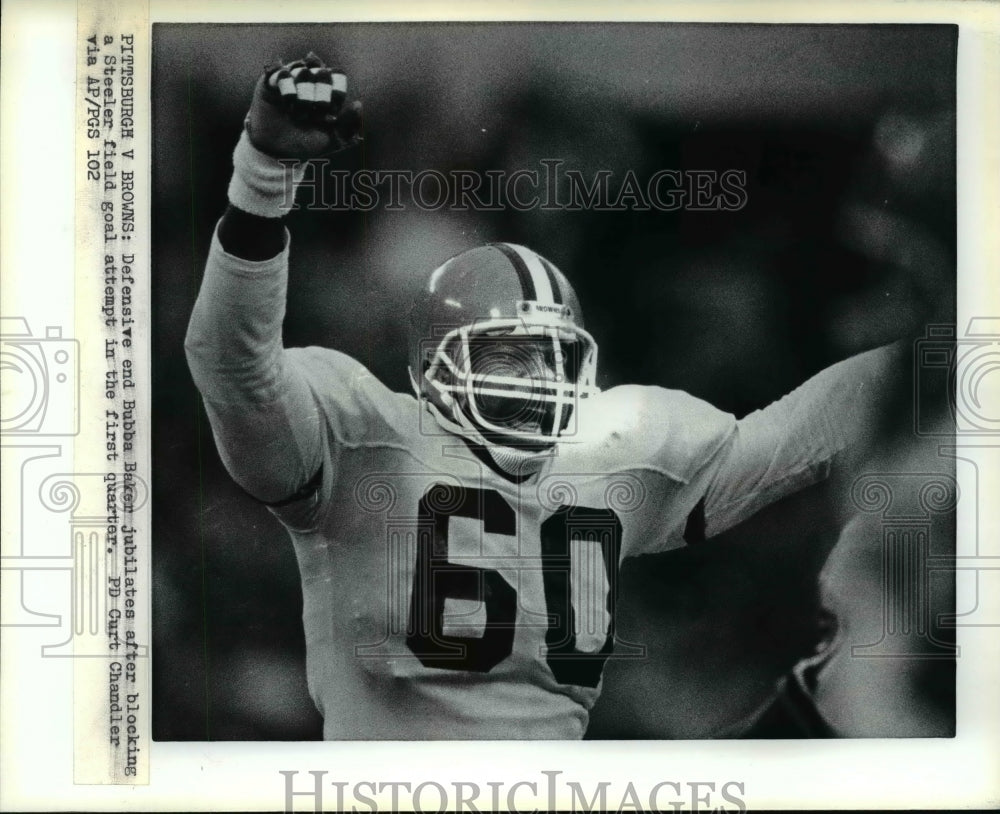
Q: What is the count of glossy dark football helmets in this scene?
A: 1